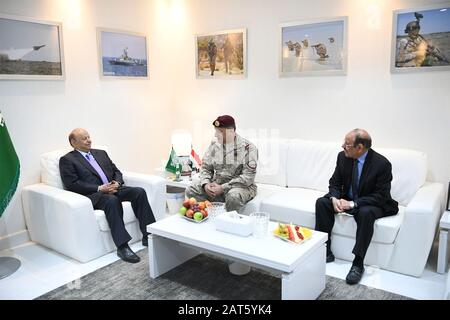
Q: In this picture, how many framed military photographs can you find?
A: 5